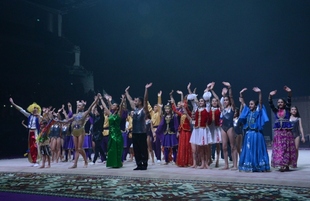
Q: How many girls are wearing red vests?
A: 2